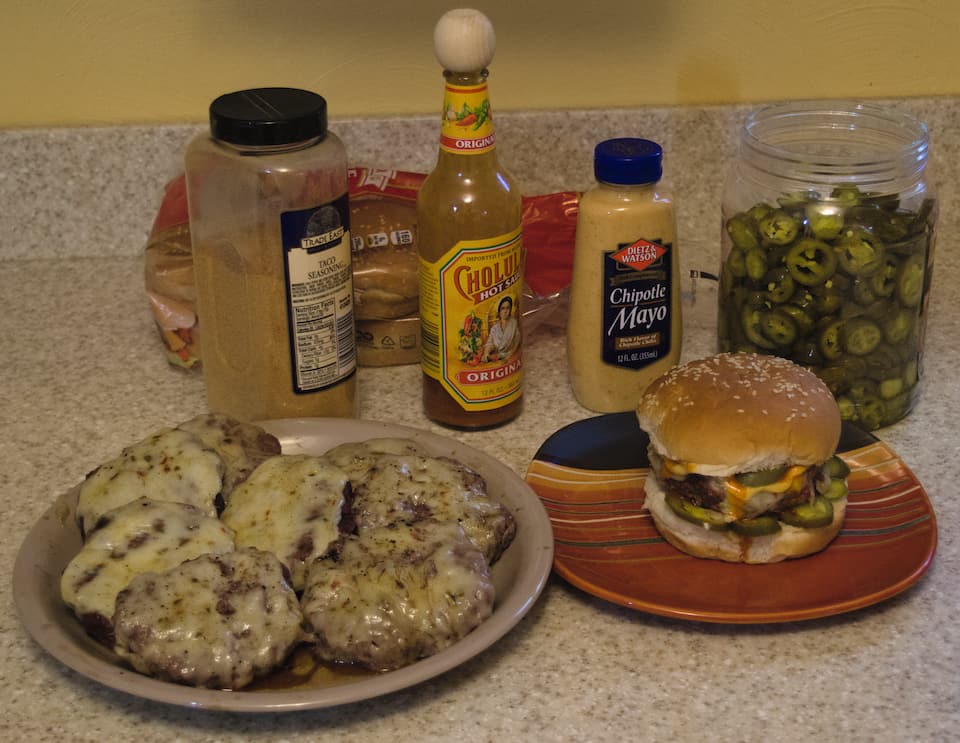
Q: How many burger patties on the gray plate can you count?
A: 8